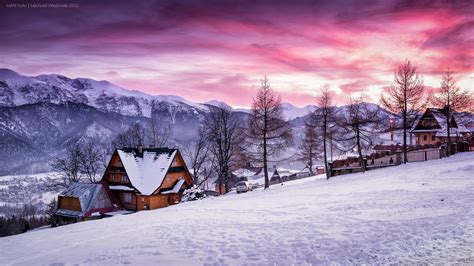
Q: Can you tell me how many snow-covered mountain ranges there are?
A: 1